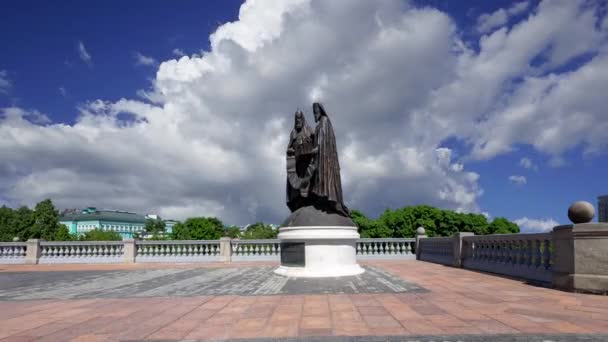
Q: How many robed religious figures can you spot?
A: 2